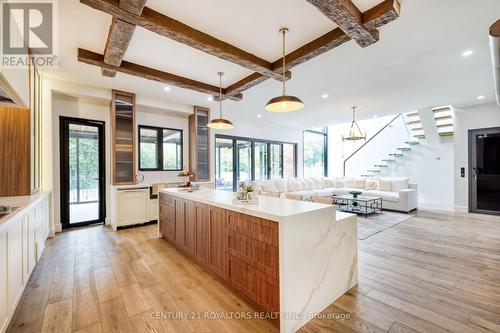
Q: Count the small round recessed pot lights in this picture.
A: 7